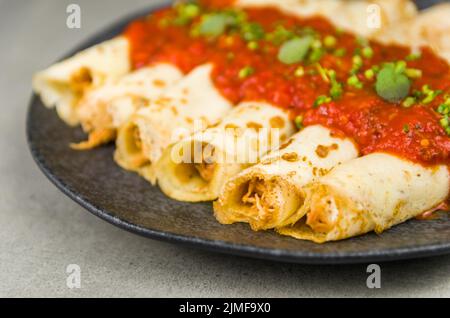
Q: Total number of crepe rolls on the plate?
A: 6